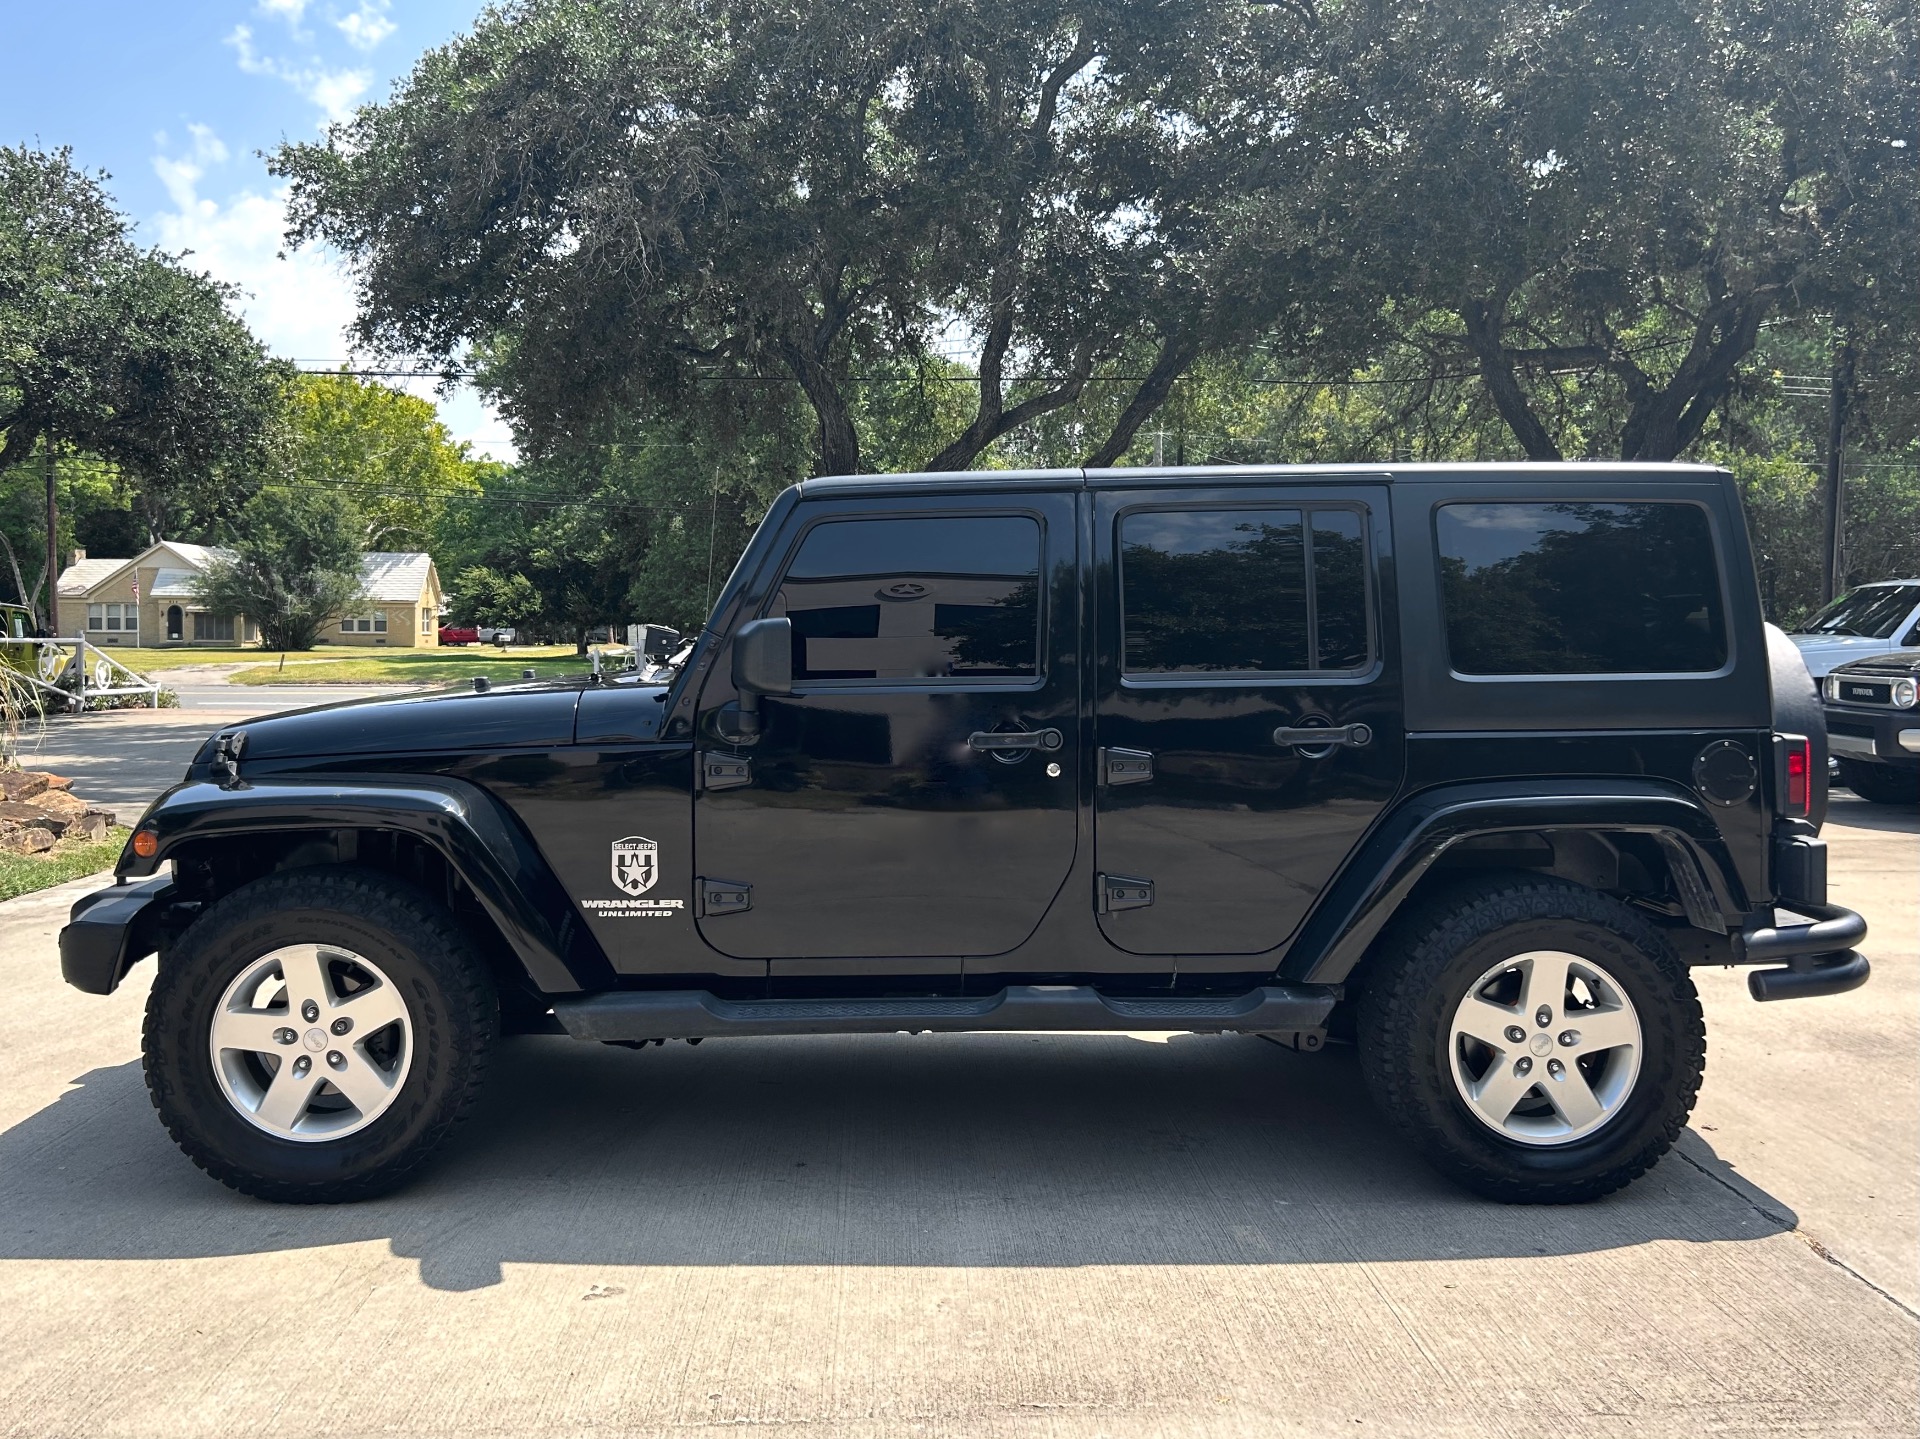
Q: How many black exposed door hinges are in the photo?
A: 4